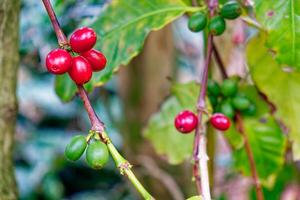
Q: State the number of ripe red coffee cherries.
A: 6